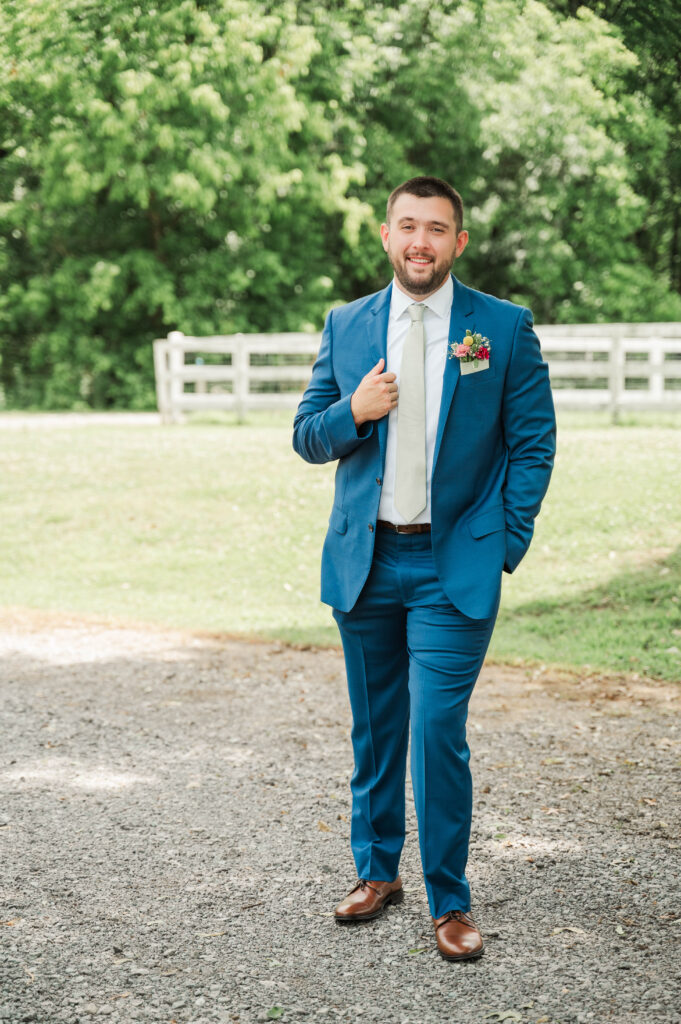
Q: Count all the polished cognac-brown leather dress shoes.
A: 2